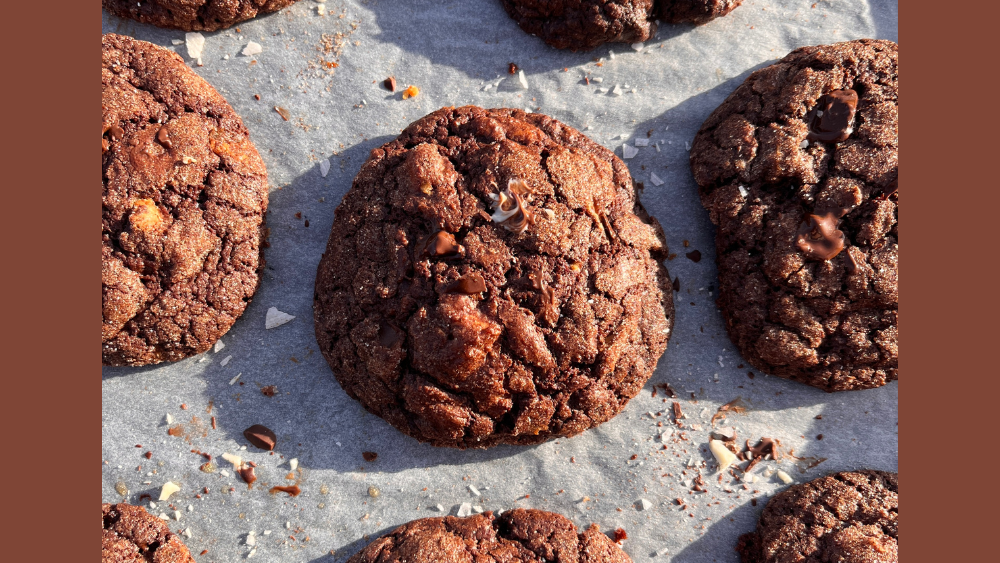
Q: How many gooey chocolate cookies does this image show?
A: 8